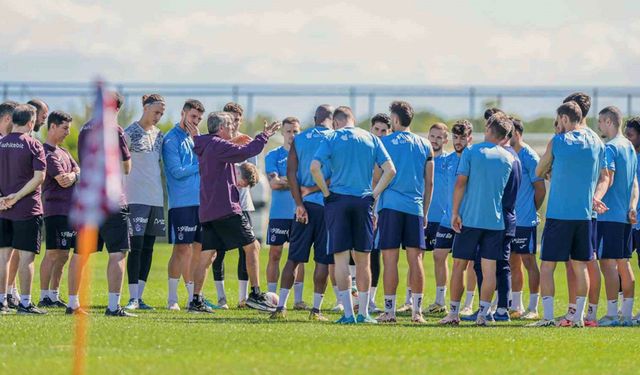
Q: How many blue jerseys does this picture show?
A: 13